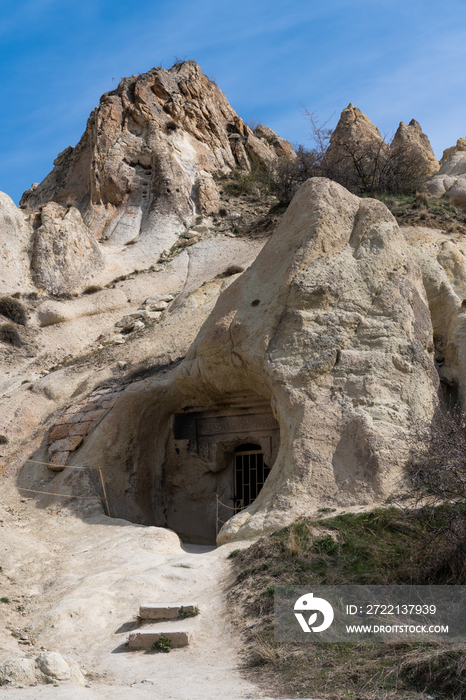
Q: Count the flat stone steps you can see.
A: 2